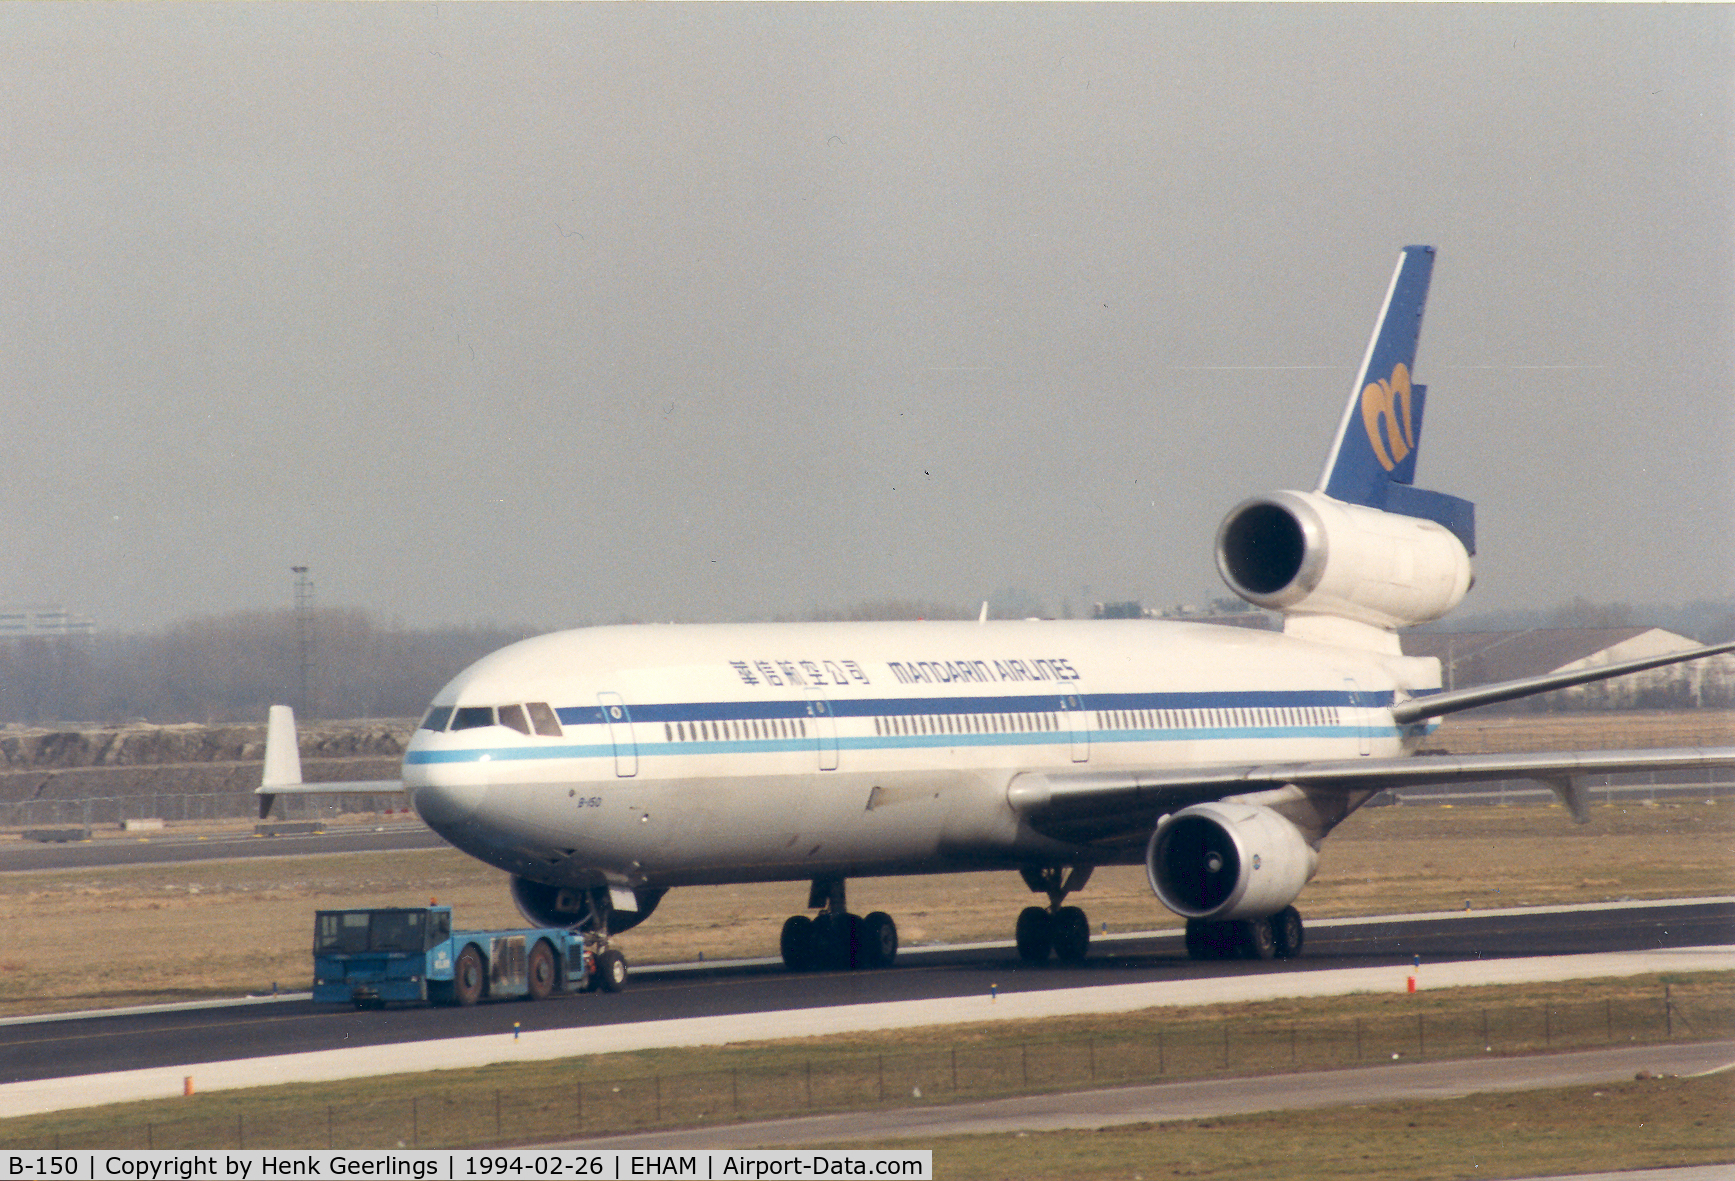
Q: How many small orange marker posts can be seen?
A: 2